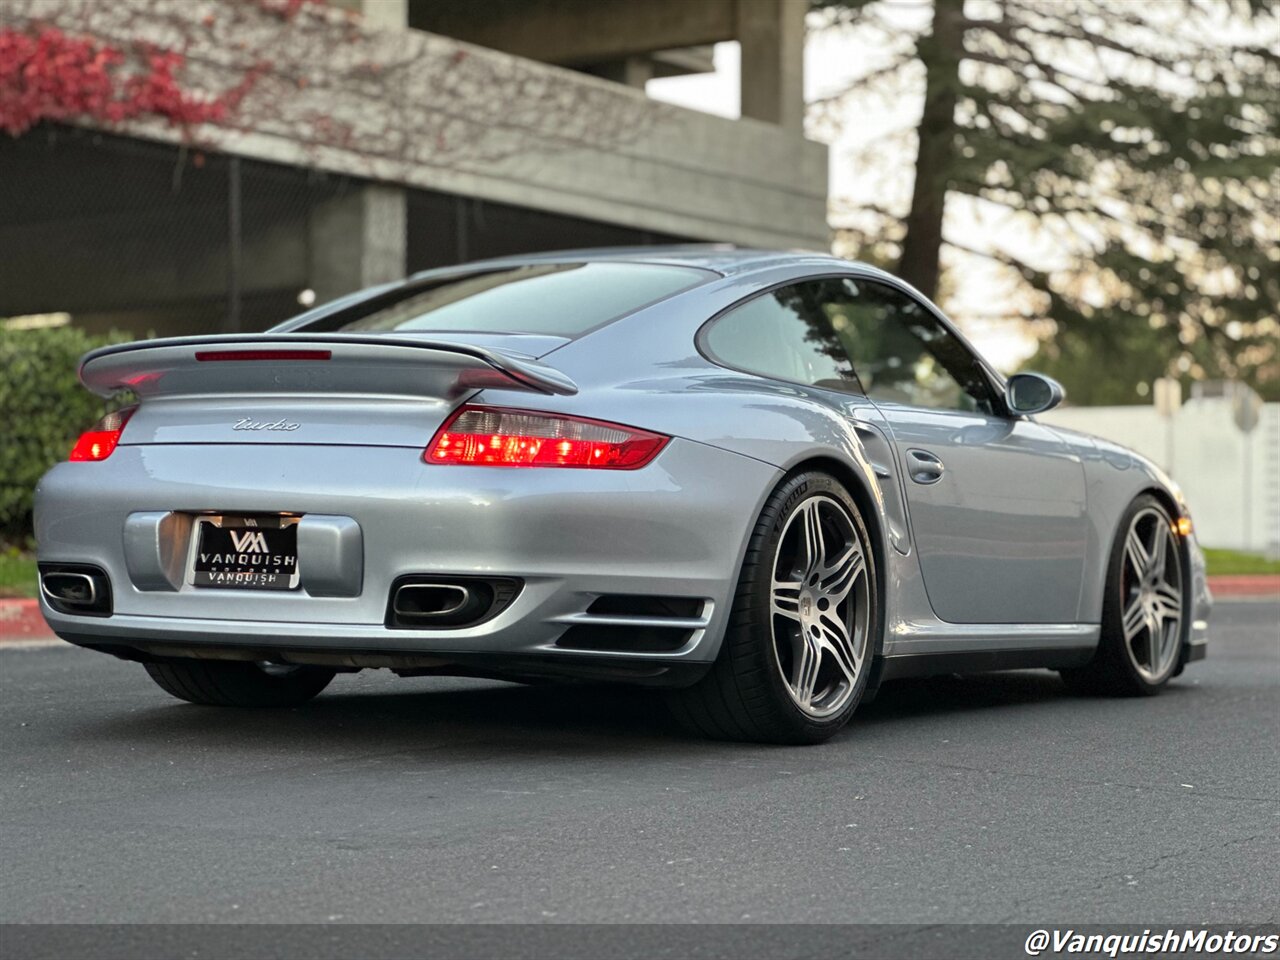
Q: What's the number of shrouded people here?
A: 0